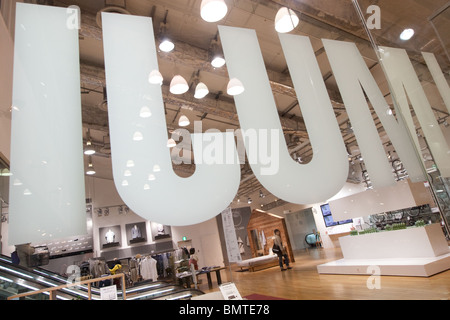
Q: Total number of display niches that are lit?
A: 3